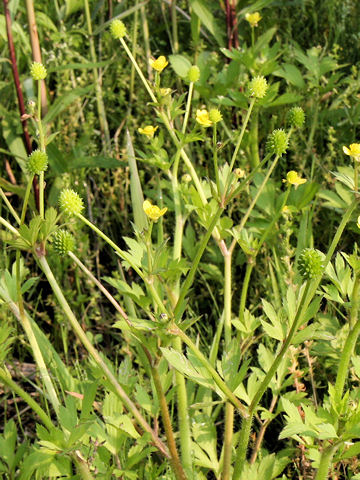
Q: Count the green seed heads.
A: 11